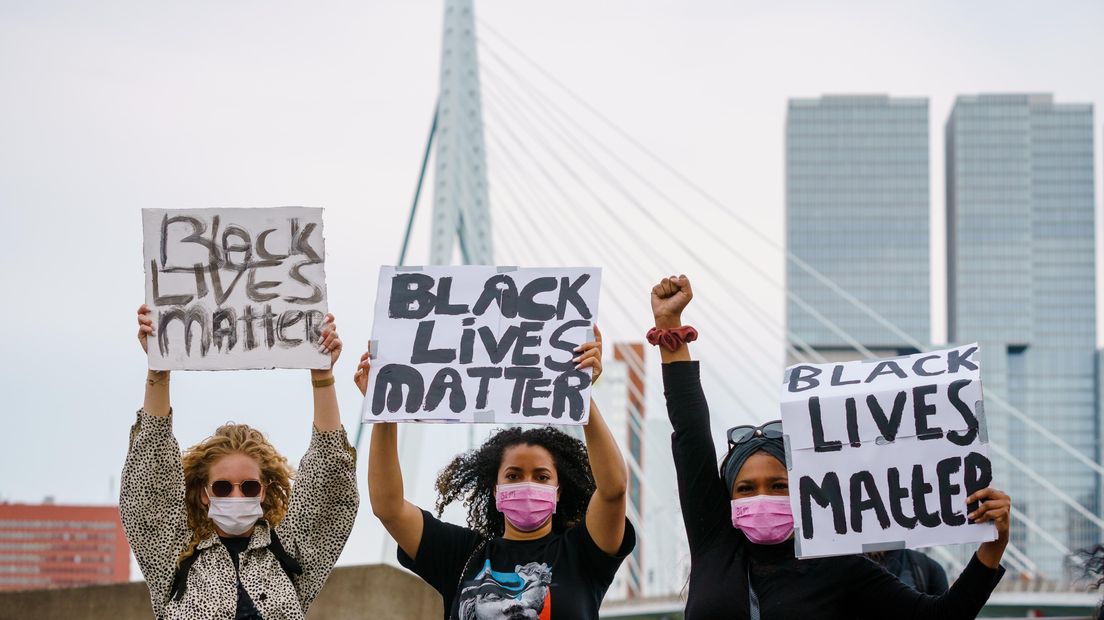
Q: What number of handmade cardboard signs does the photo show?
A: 3